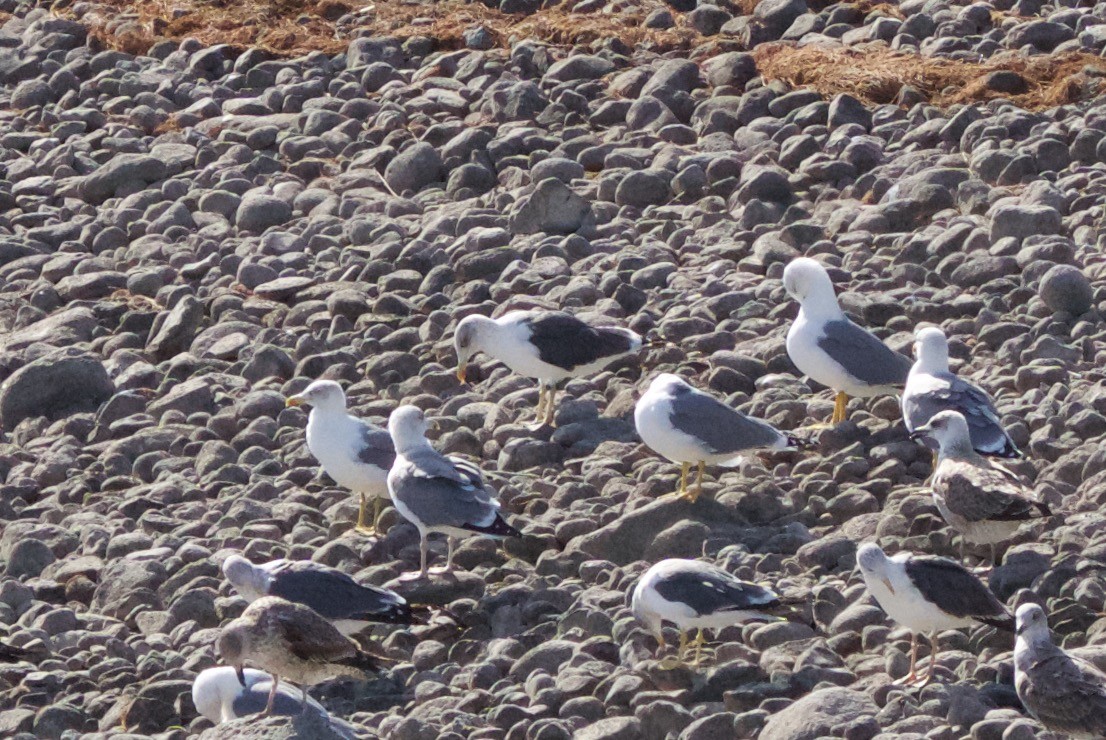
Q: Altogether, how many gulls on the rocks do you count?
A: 13